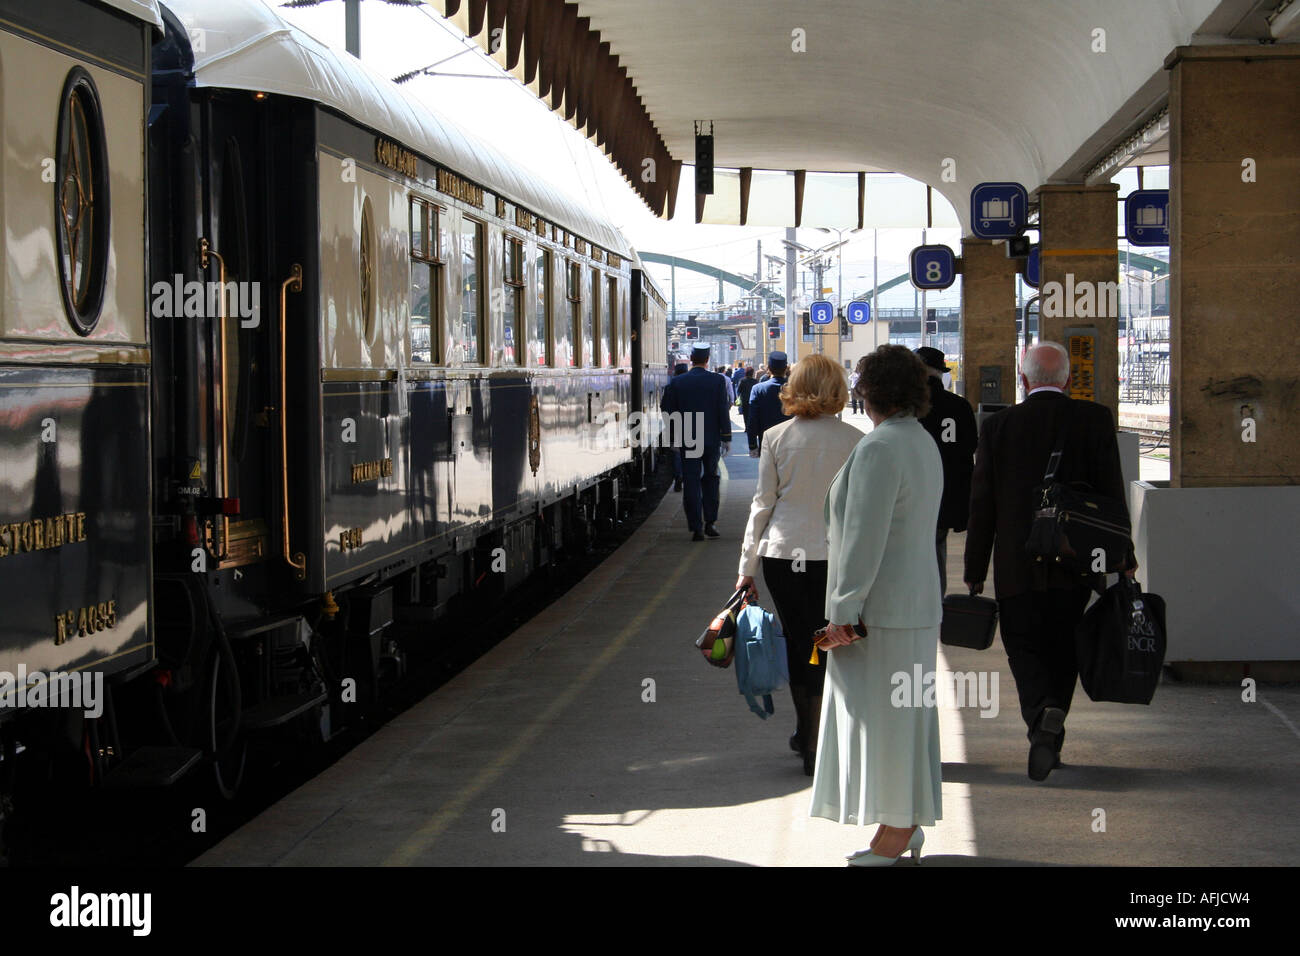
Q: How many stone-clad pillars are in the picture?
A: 3